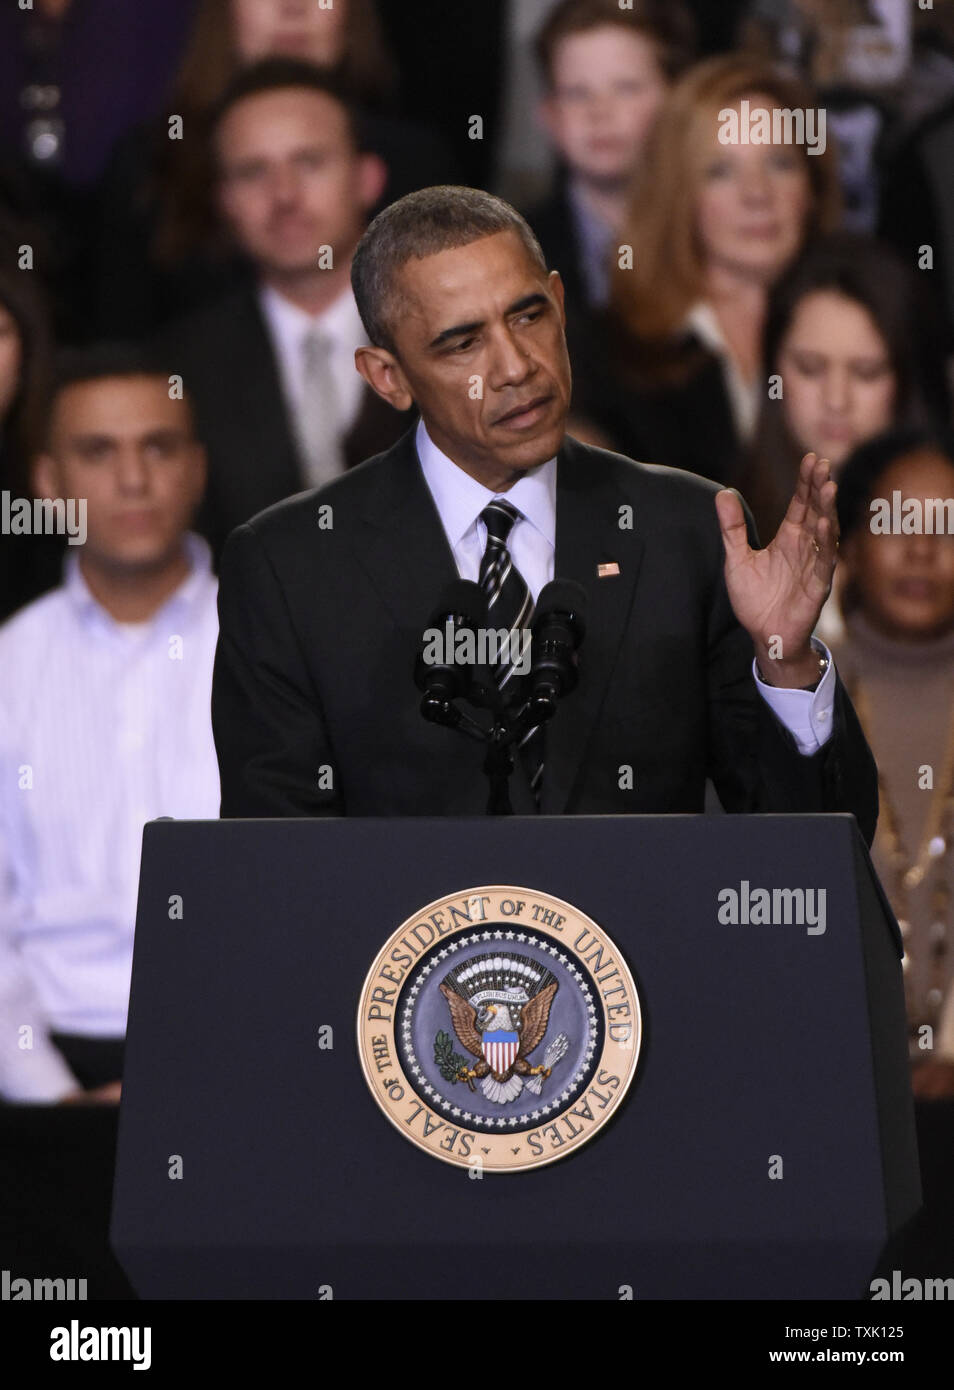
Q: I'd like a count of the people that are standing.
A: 1